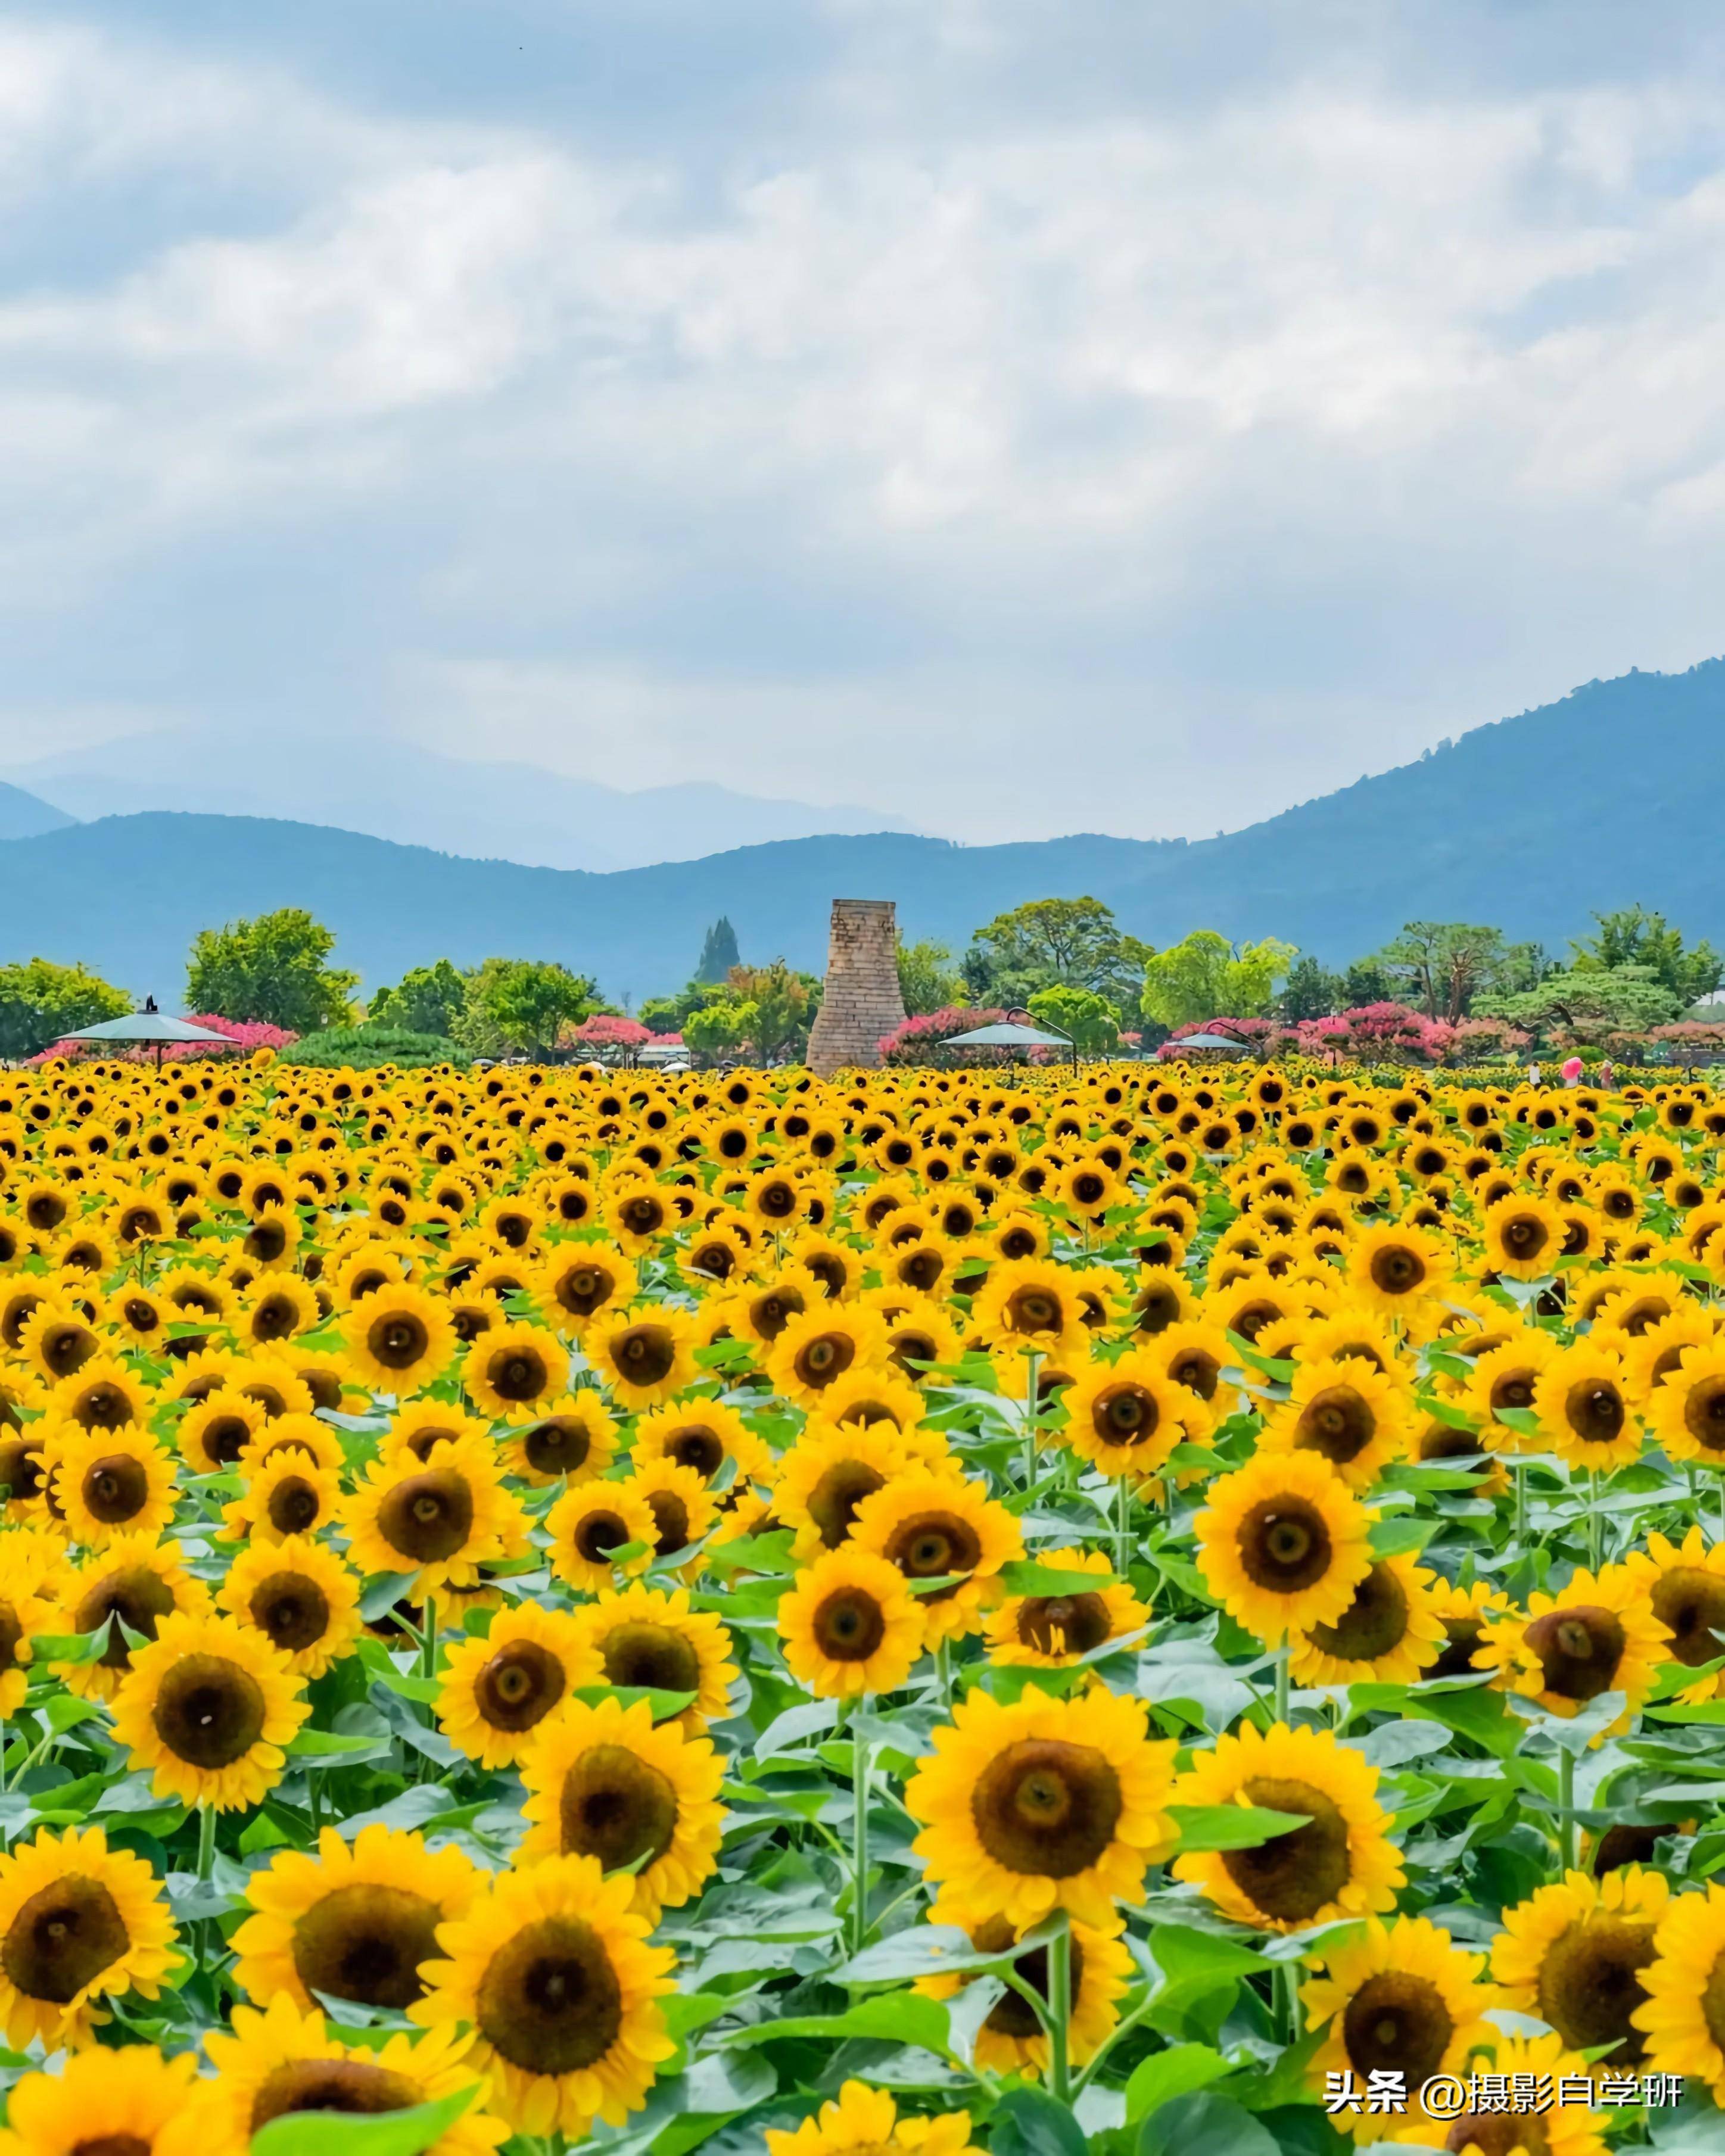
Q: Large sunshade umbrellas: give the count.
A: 3